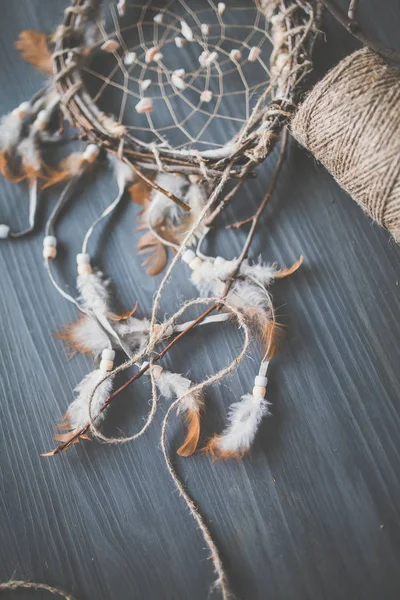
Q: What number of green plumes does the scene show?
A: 0